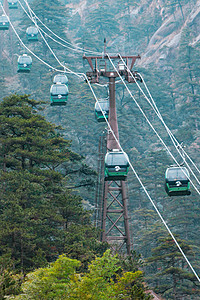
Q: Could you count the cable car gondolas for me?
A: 9